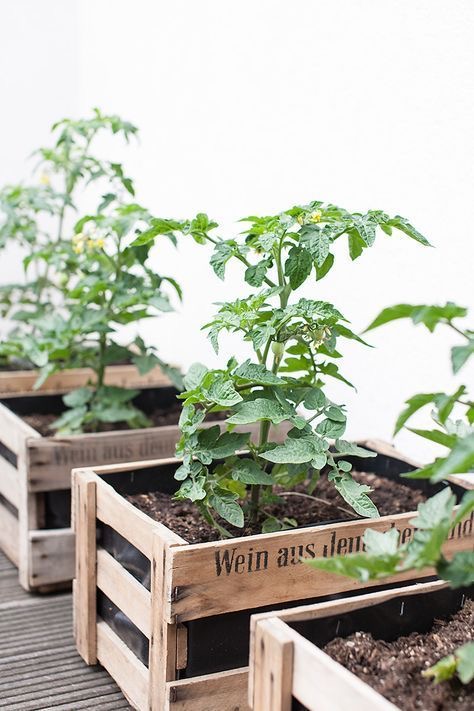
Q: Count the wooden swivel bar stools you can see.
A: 0